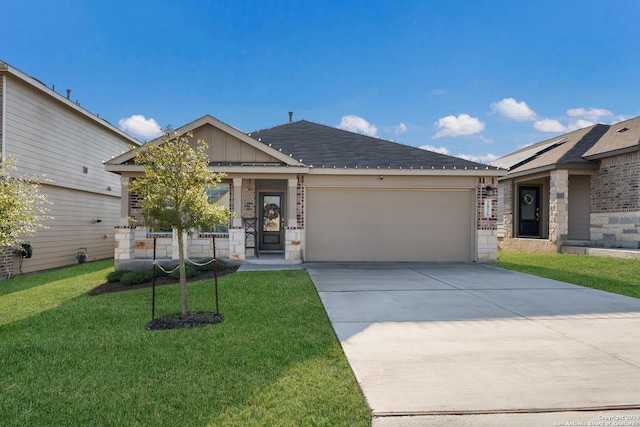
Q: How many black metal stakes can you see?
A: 2